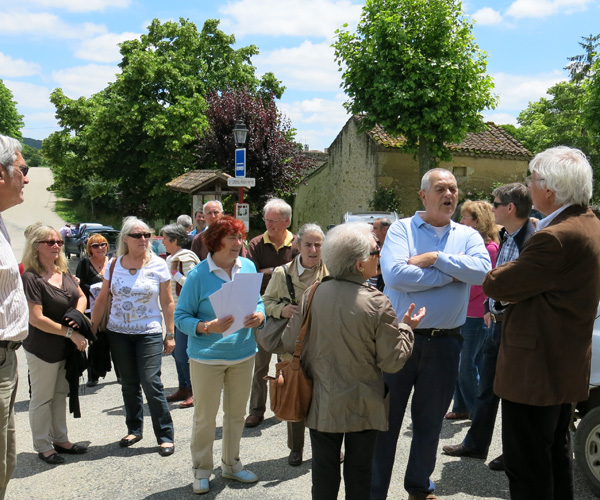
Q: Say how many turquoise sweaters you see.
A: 1